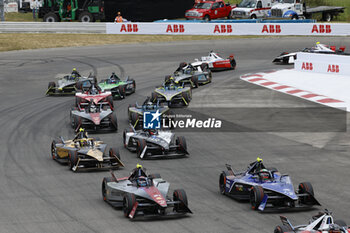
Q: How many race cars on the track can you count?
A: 14